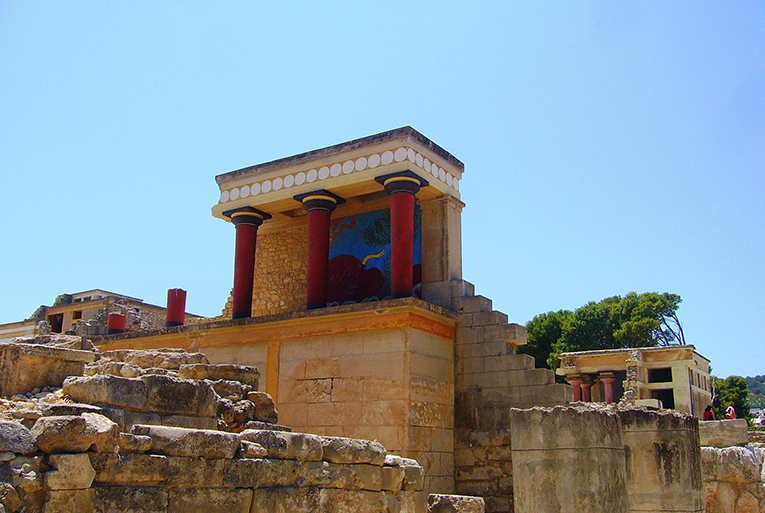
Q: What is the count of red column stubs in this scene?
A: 2